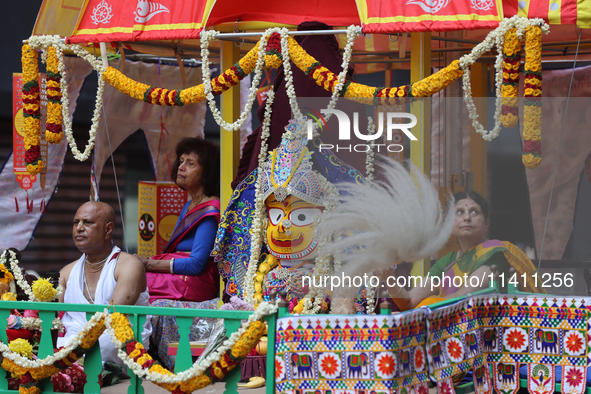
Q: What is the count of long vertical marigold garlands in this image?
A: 4